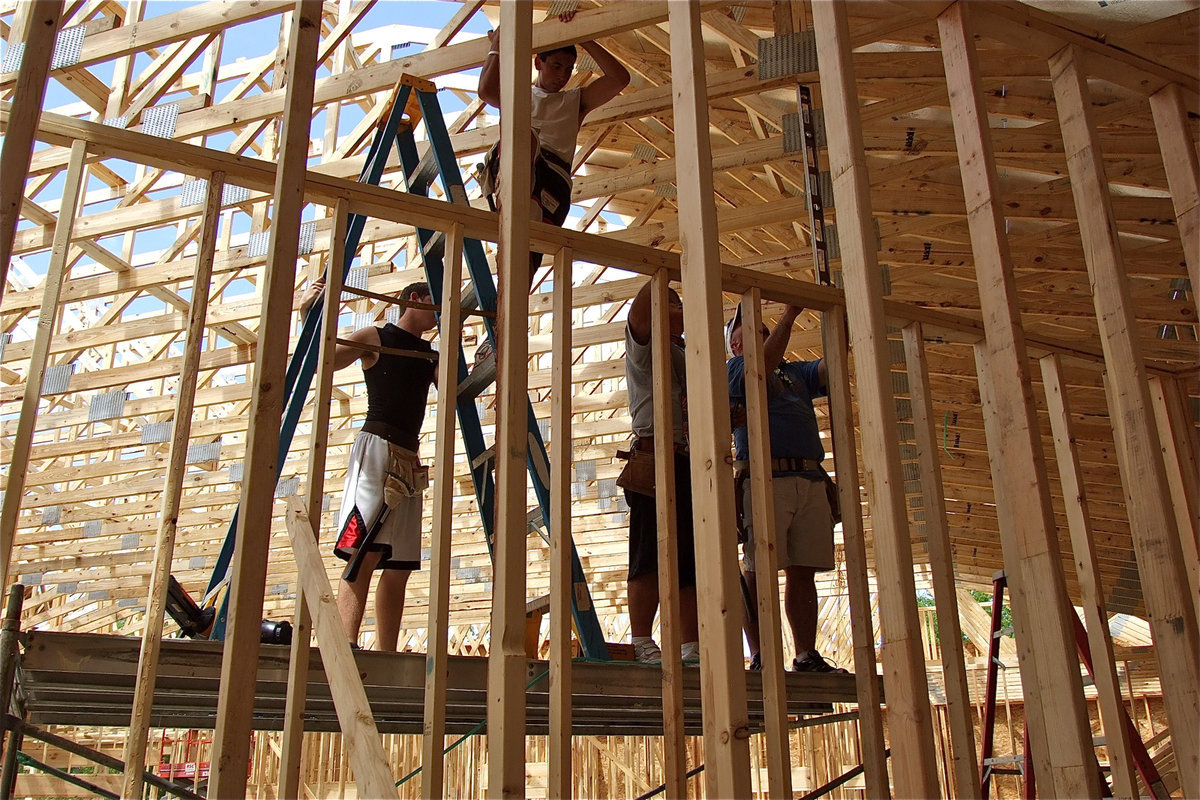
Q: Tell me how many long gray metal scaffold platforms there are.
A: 1